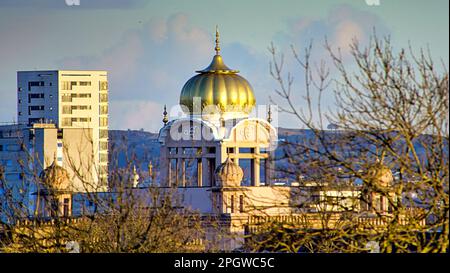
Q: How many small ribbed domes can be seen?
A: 3